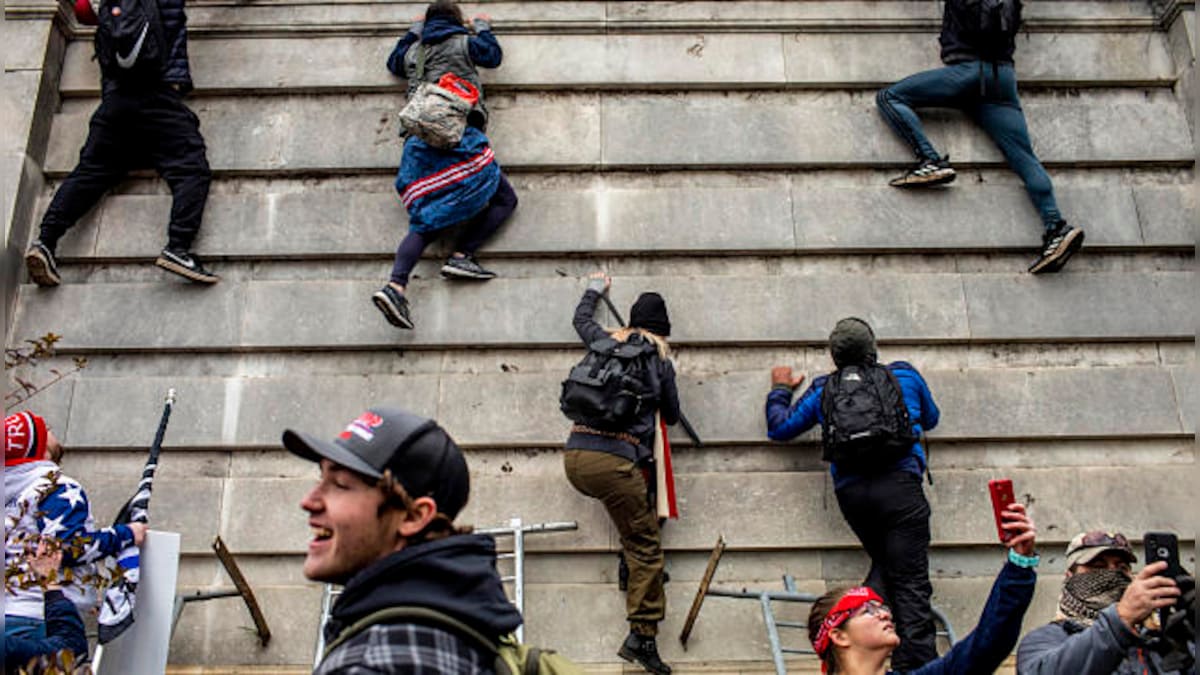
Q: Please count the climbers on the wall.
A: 5